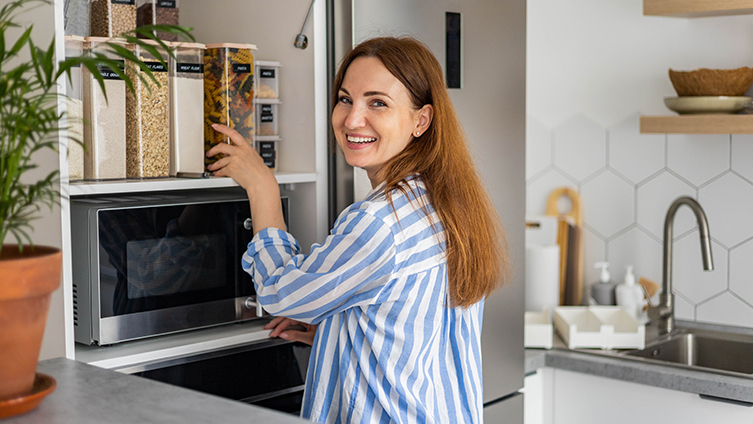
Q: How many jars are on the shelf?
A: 11